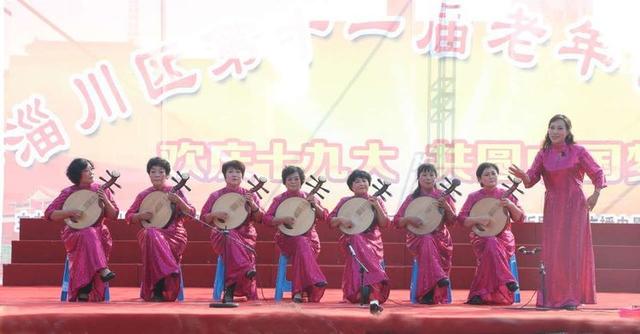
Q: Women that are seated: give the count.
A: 7